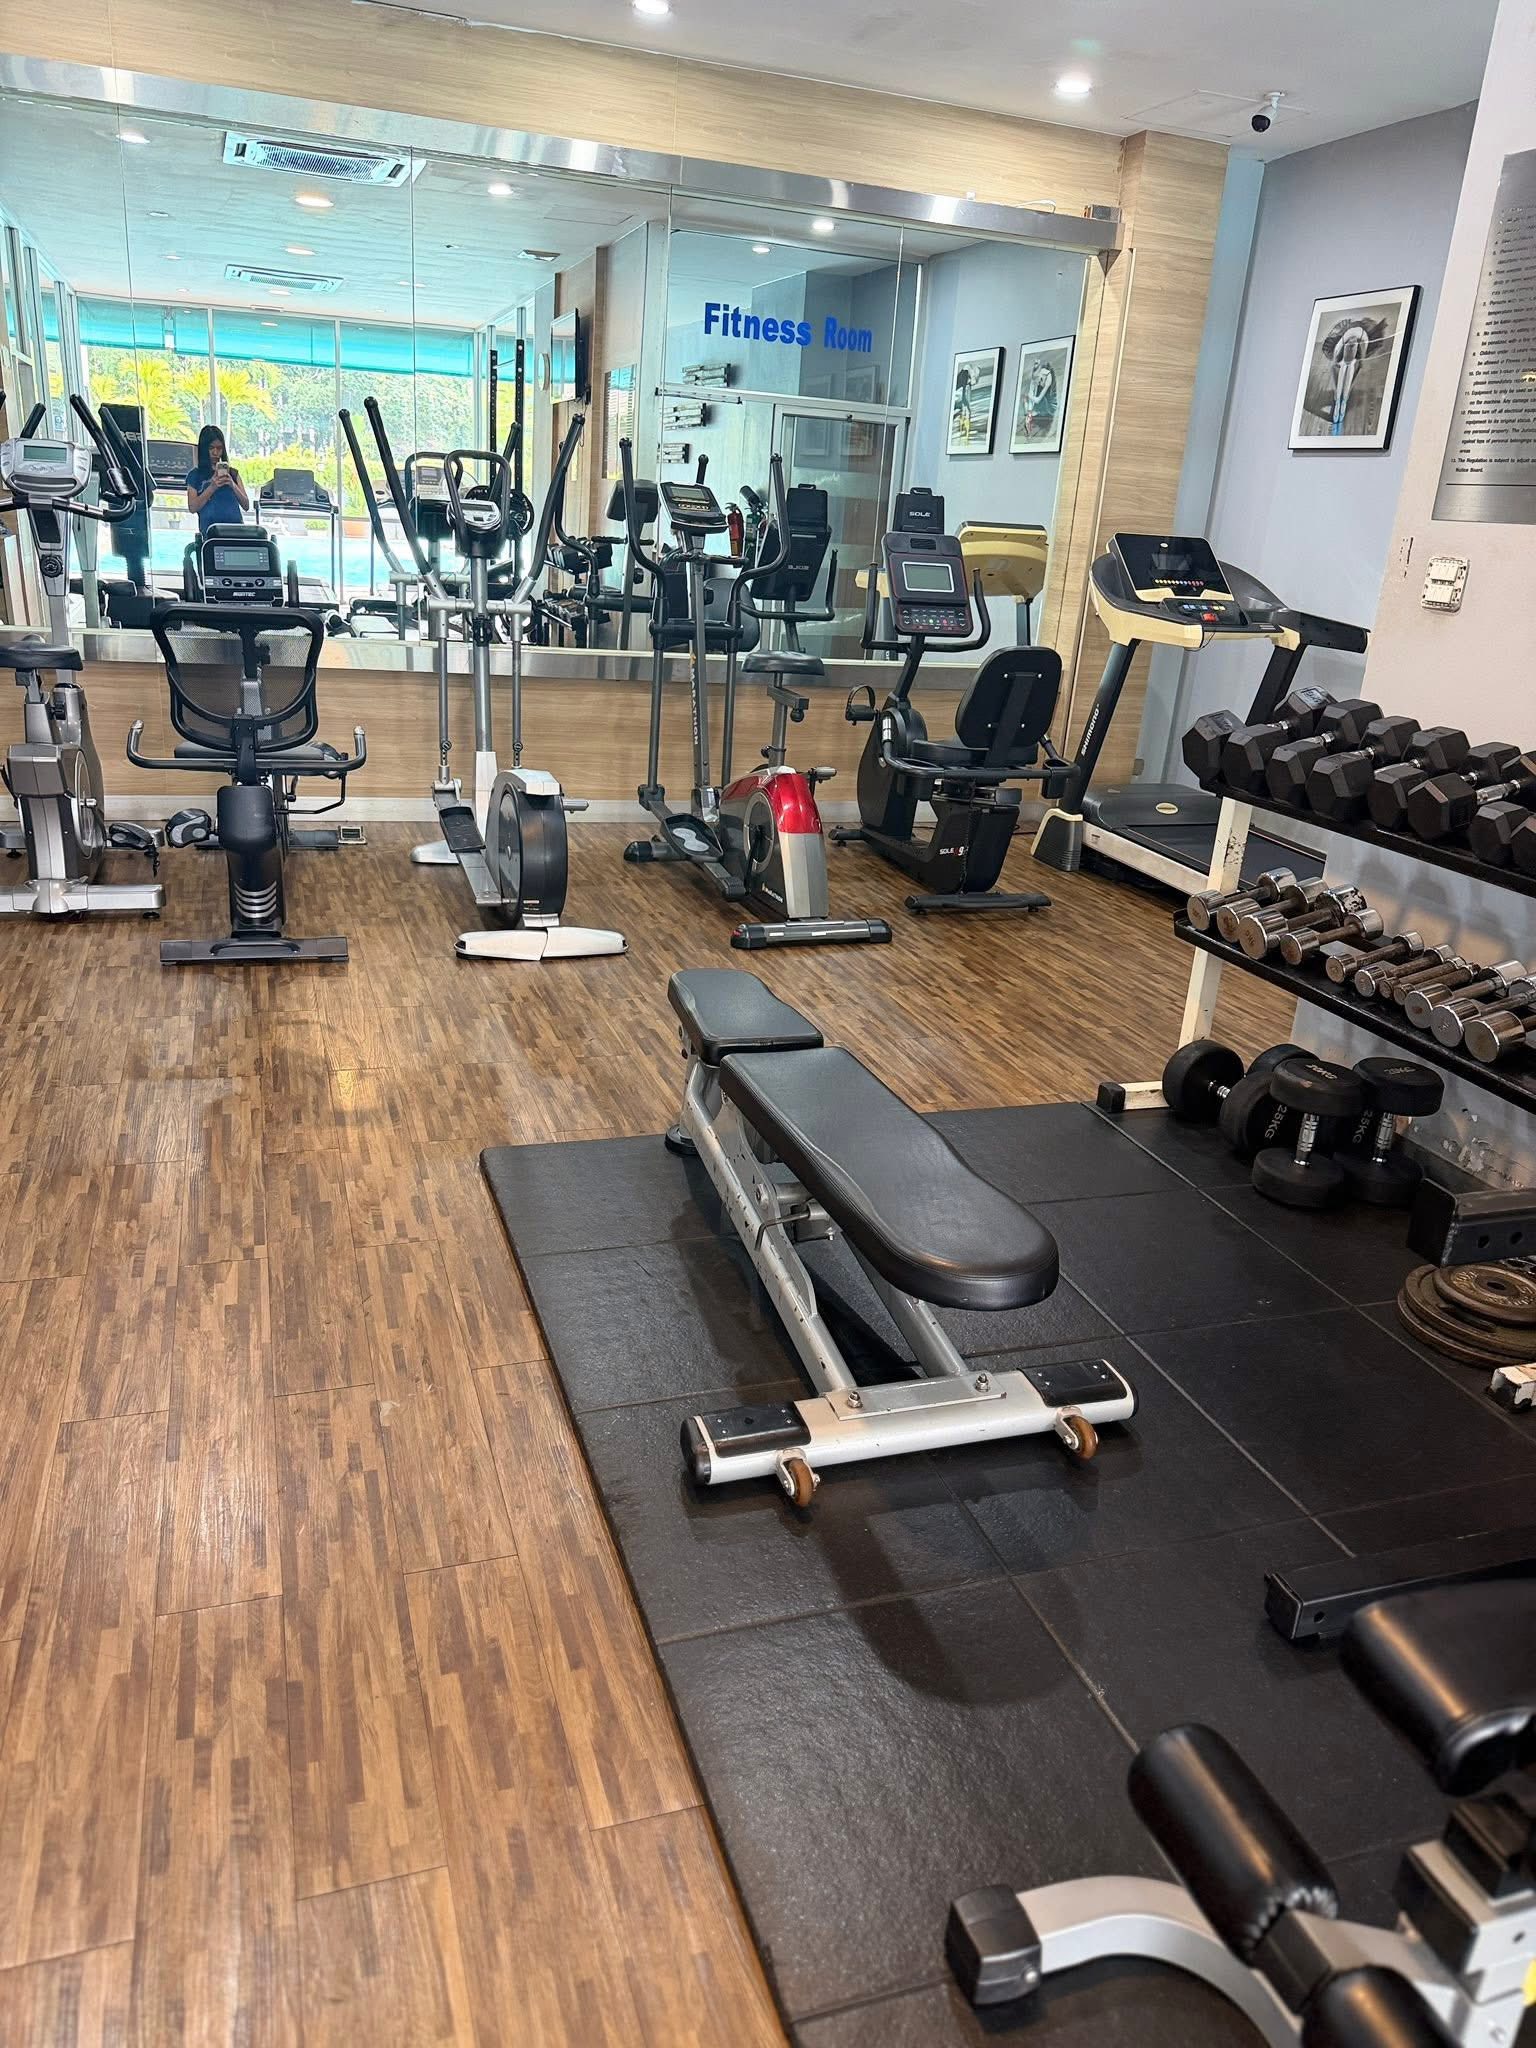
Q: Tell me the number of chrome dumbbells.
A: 11